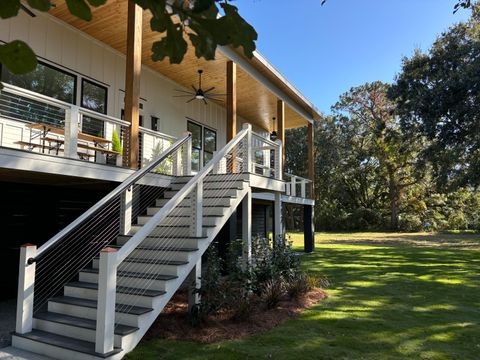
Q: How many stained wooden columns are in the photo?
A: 4